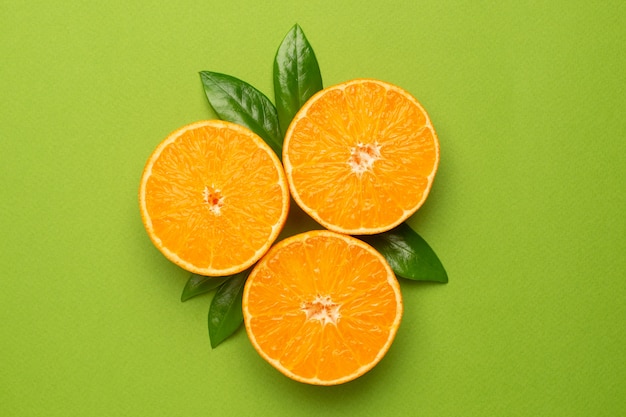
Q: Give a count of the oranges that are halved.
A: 3